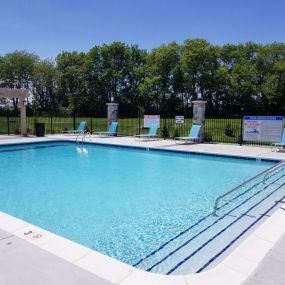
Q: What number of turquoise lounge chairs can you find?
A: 5